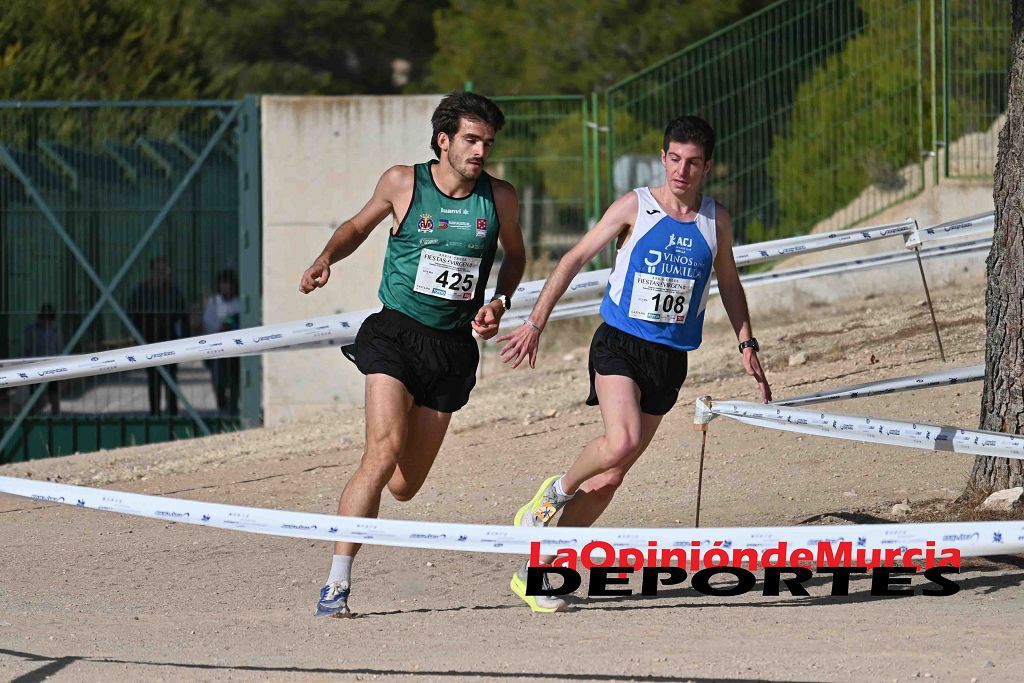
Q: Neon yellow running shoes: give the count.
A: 2